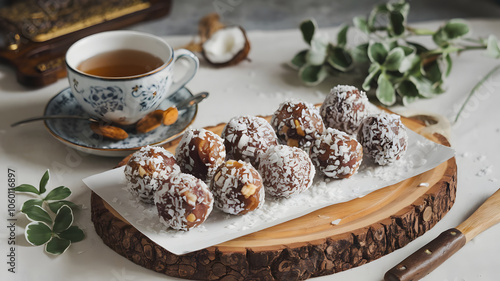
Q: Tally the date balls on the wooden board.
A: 10